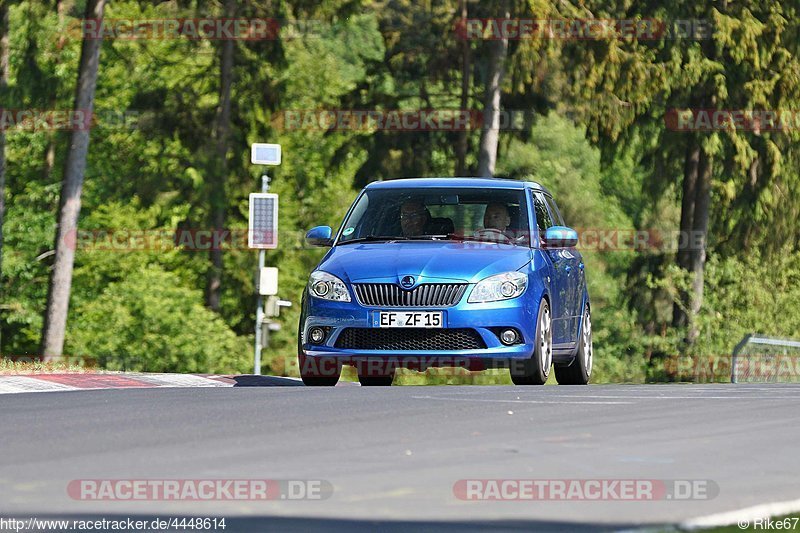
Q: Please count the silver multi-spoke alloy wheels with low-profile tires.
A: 2